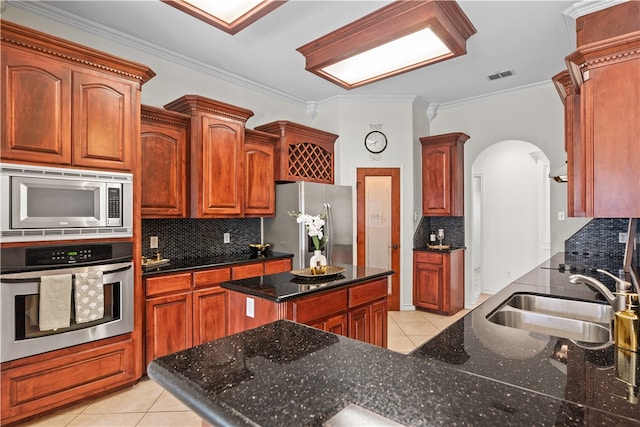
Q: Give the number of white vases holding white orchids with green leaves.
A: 1